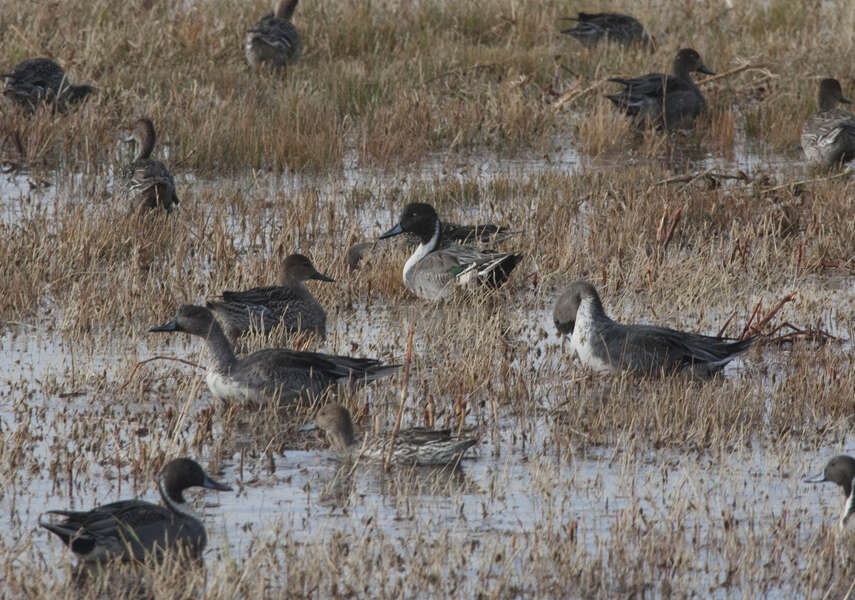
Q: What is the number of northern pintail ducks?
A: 14